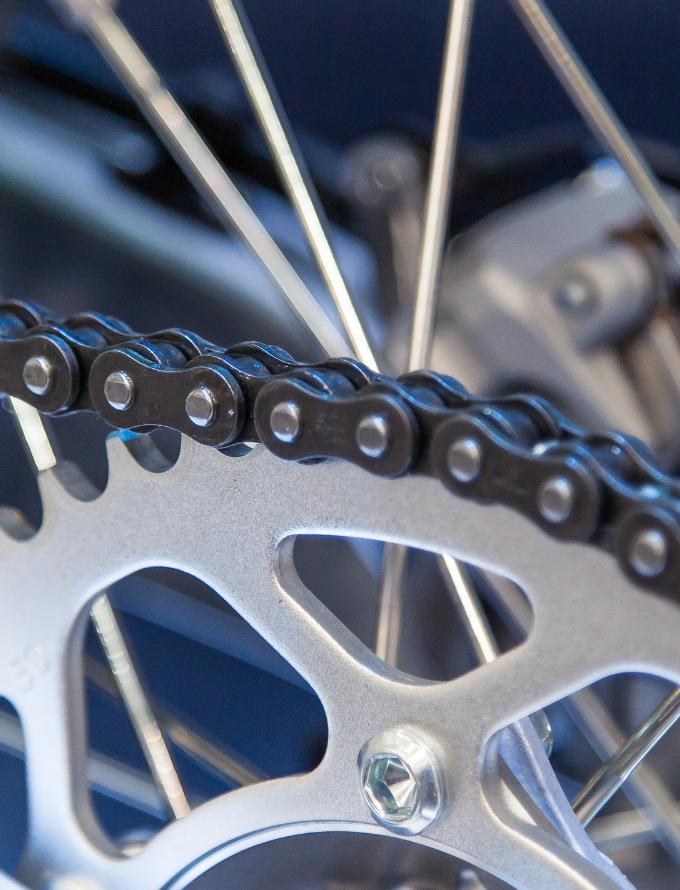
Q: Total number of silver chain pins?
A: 8